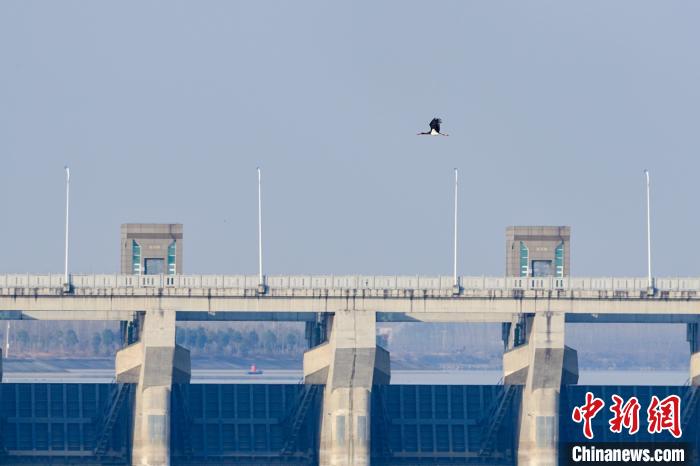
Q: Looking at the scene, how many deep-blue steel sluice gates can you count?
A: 4